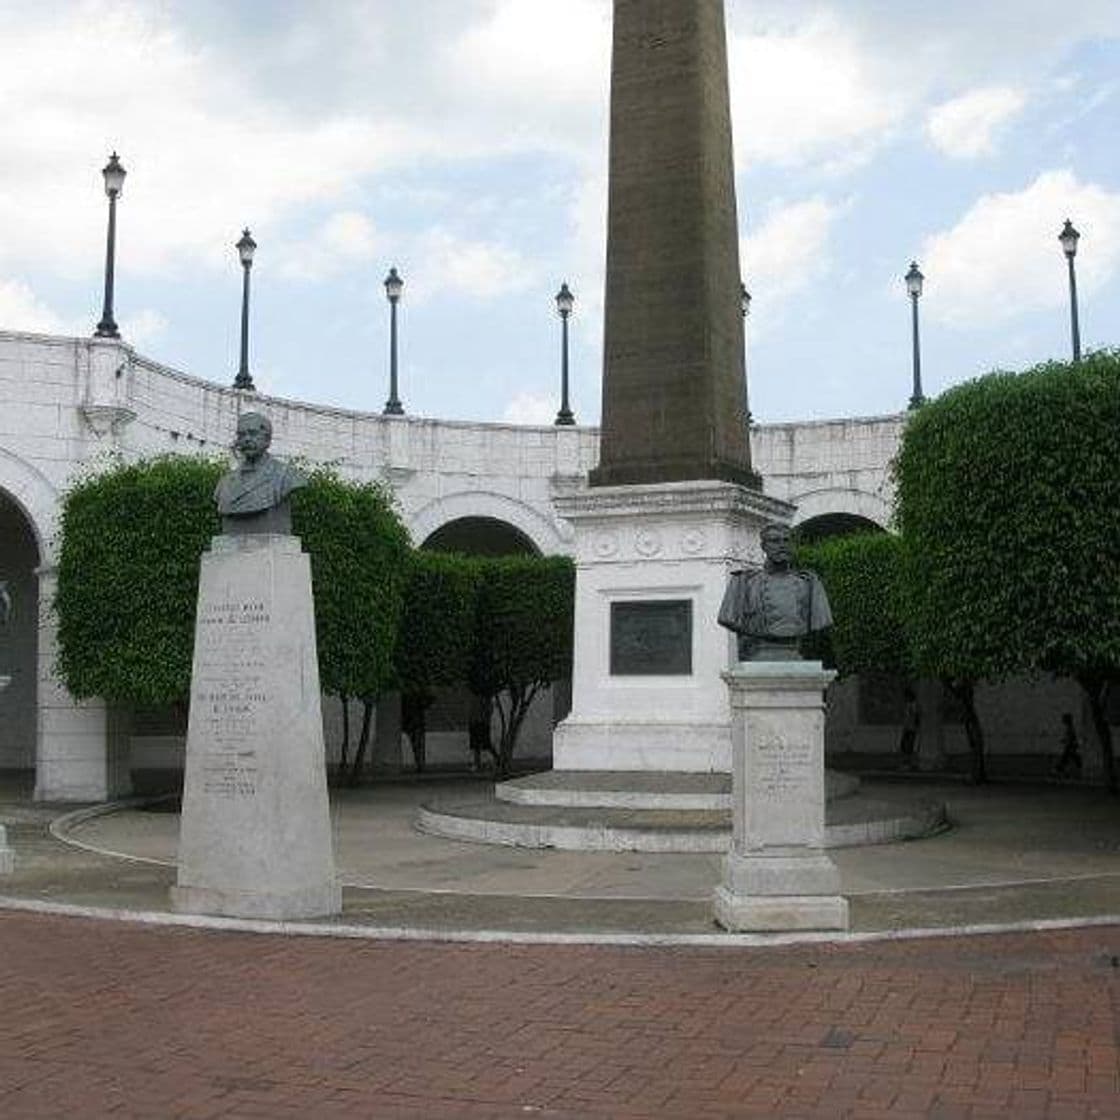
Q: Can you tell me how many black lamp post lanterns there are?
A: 7